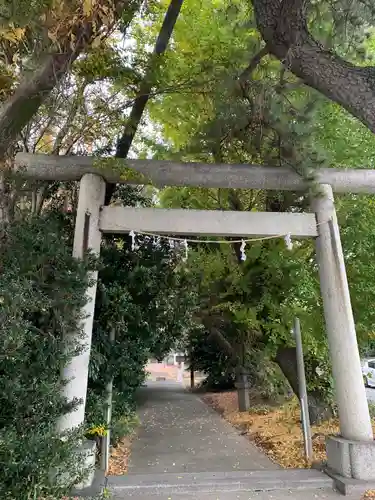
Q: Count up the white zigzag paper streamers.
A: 4